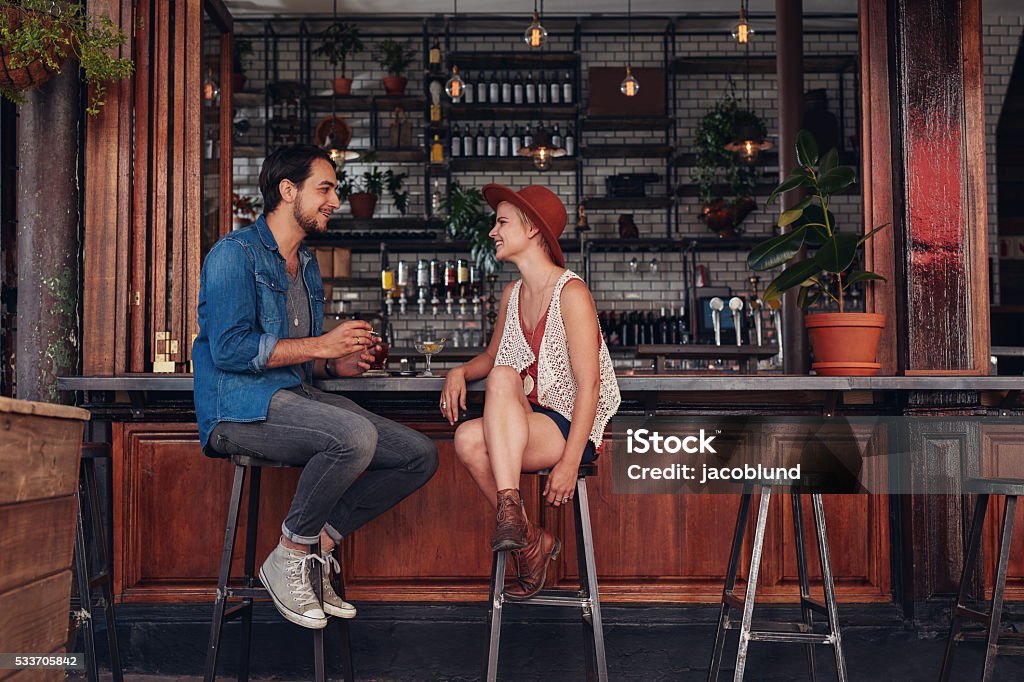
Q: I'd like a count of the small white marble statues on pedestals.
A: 0